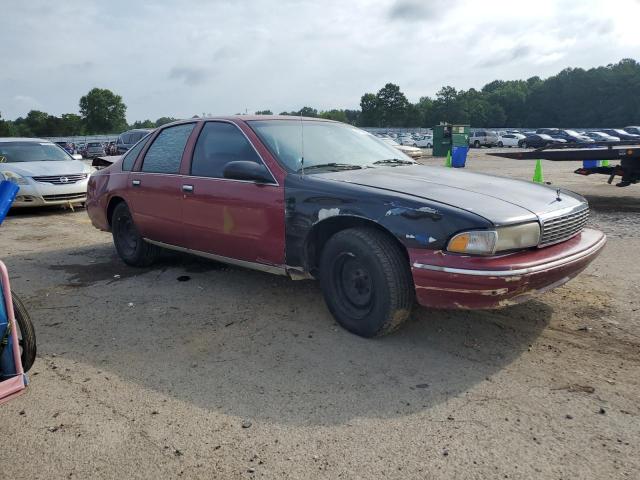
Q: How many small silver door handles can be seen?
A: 2